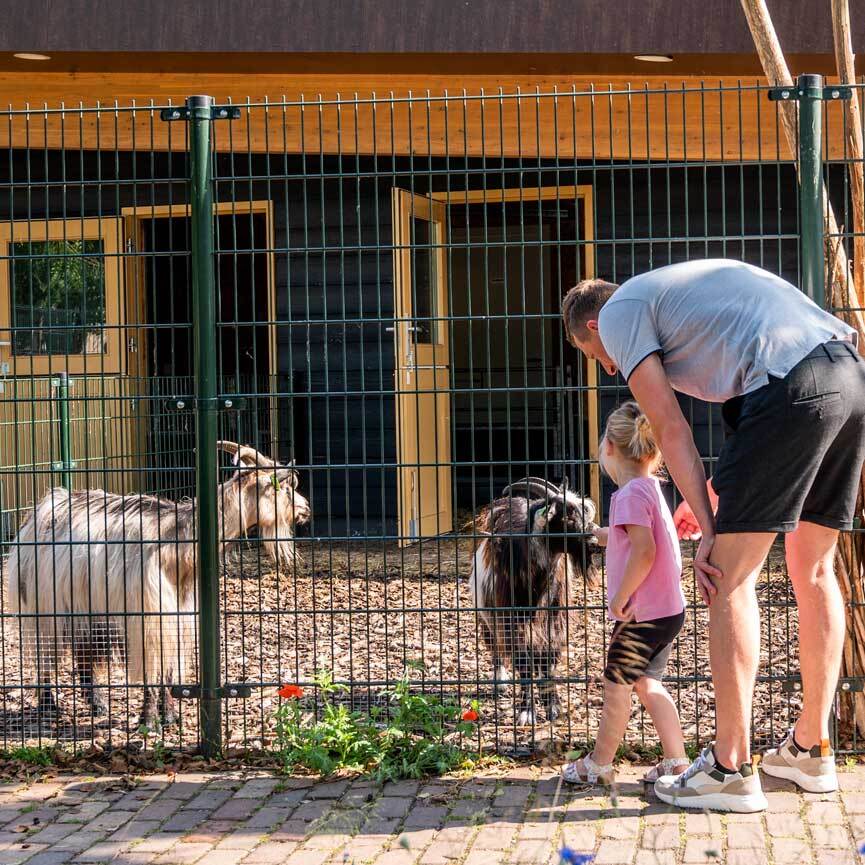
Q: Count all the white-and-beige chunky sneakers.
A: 2